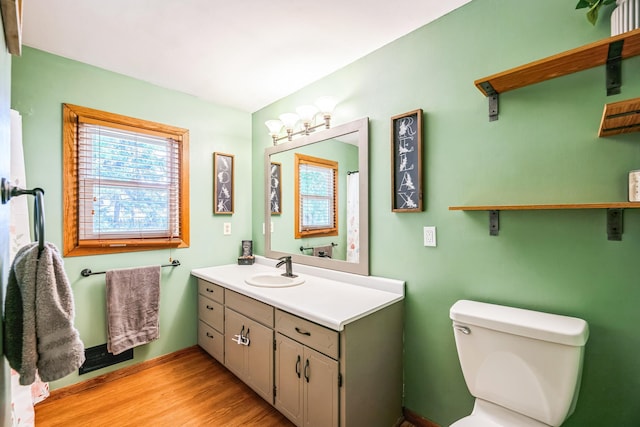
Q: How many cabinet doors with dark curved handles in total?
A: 4